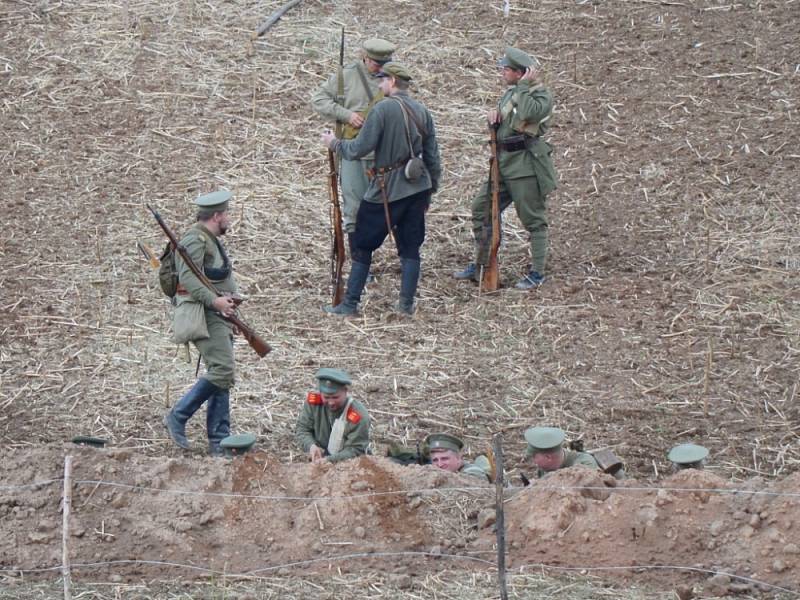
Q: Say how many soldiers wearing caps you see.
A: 10